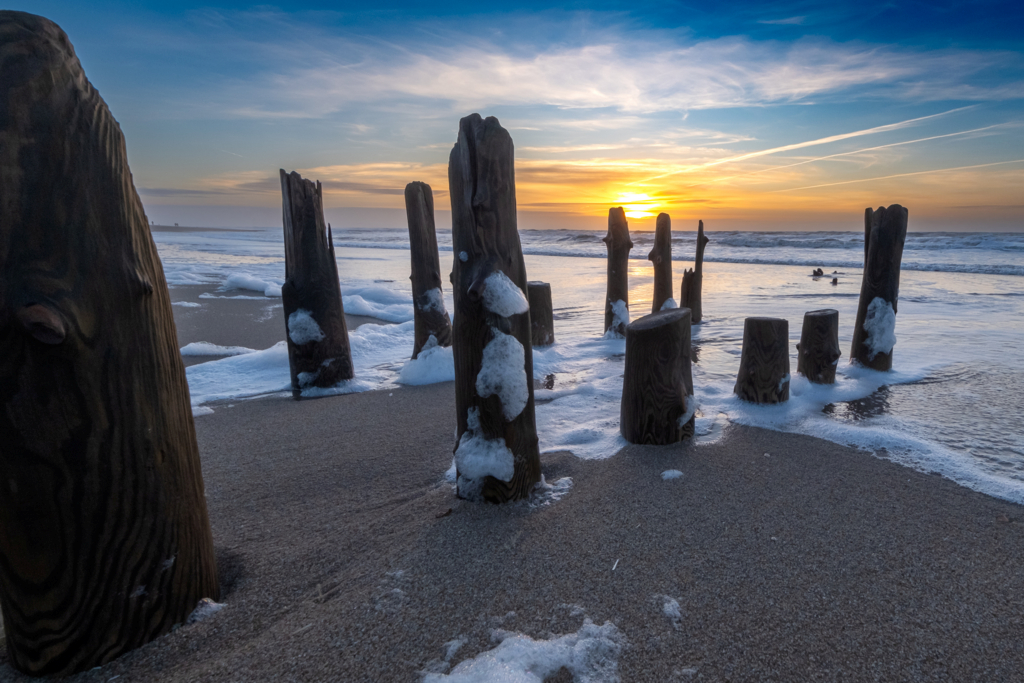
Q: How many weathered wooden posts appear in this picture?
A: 12